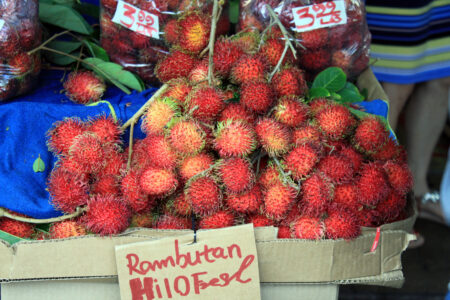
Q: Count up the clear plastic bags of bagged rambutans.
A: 3